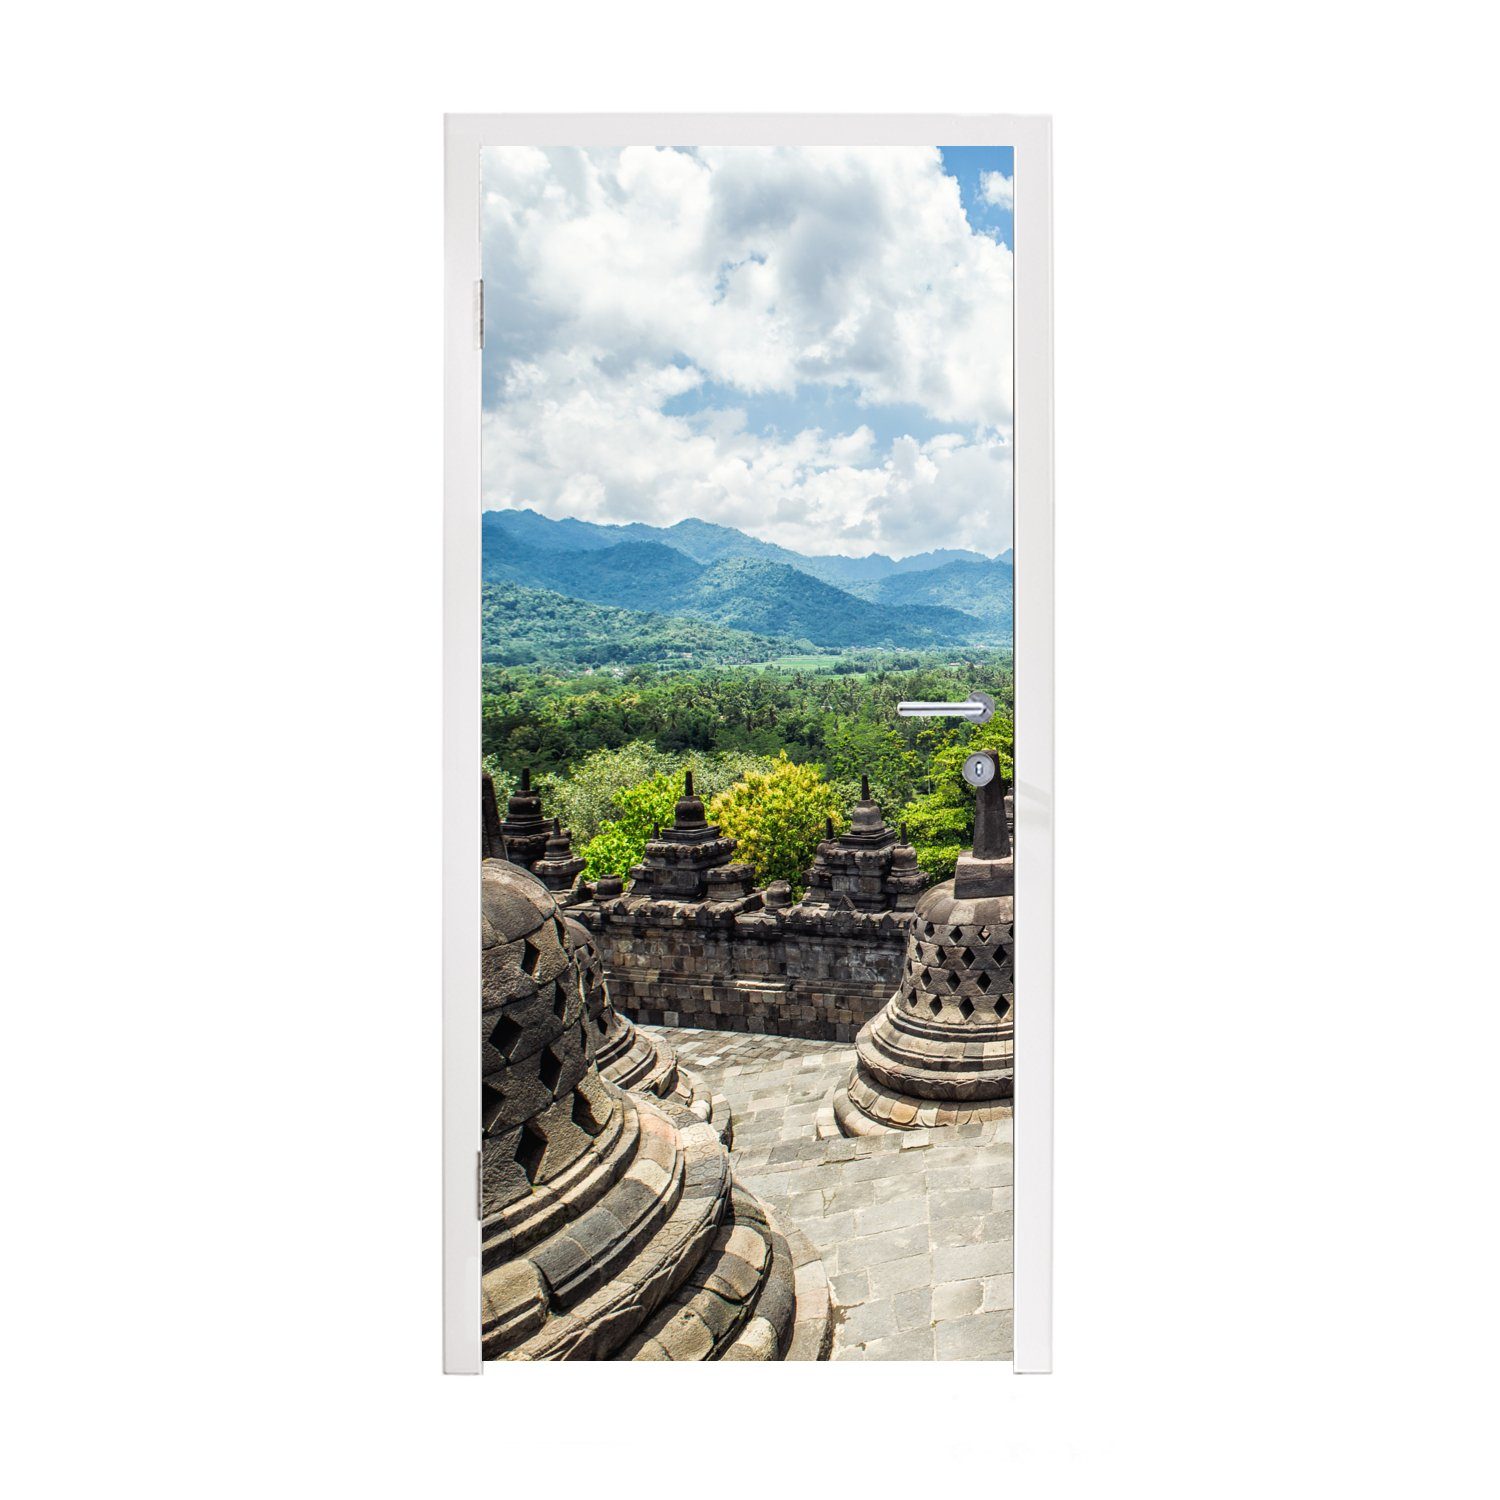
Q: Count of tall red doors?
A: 0